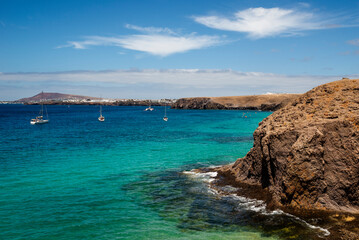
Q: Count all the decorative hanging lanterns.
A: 0